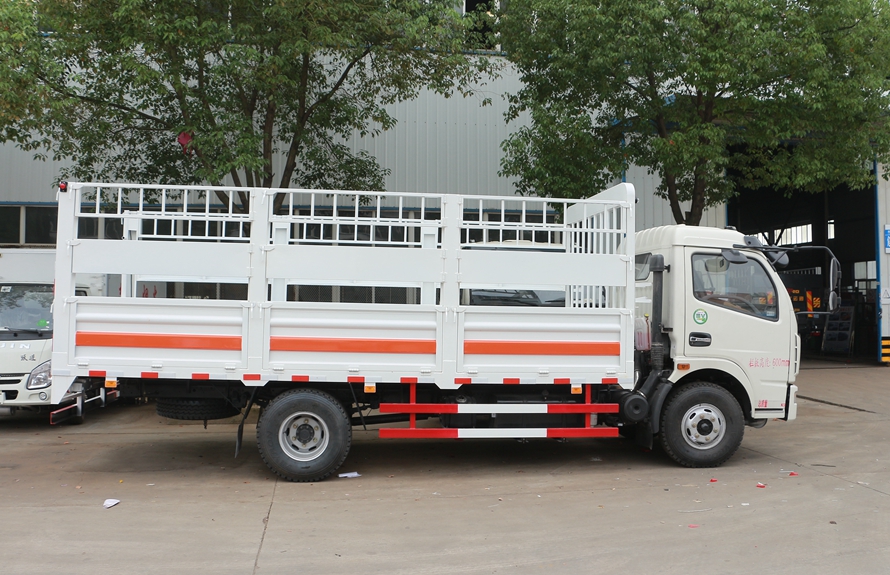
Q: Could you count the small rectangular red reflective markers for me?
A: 11